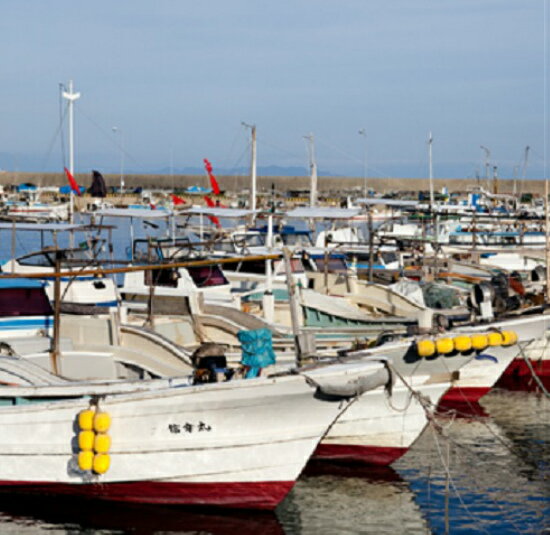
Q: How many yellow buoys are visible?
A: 12